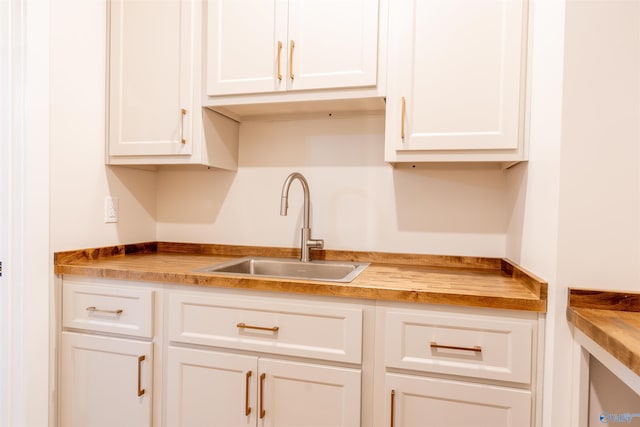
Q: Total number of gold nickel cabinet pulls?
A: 11